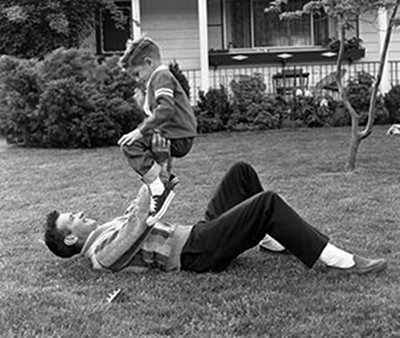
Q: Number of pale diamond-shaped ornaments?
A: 3